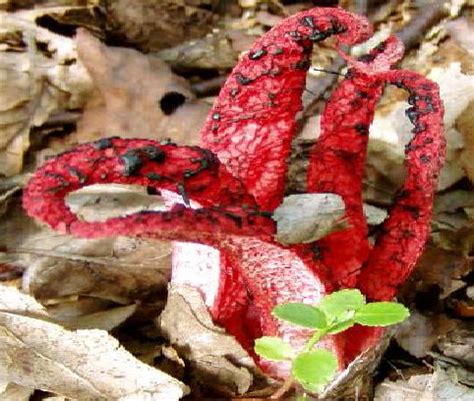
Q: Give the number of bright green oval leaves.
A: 5